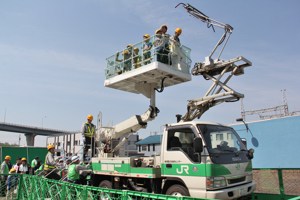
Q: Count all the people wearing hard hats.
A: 13